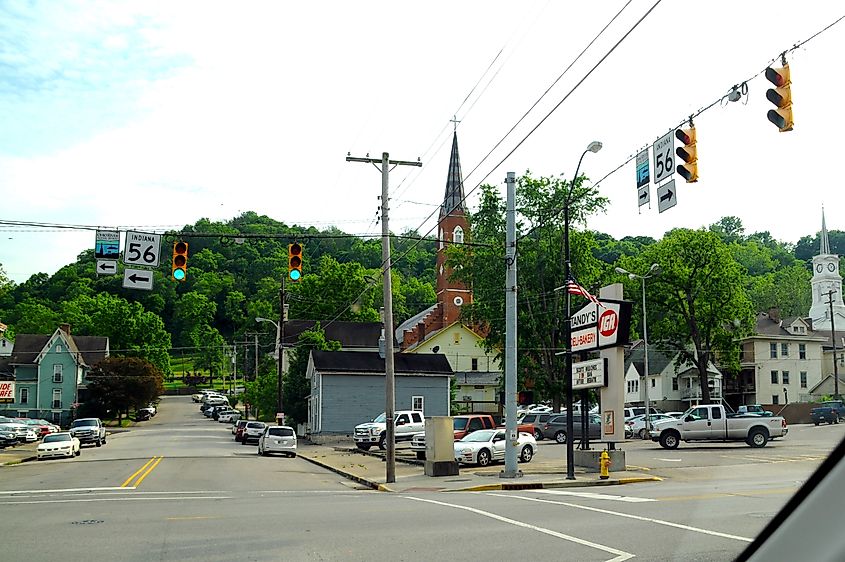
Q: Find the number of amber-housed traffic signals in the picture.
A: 4